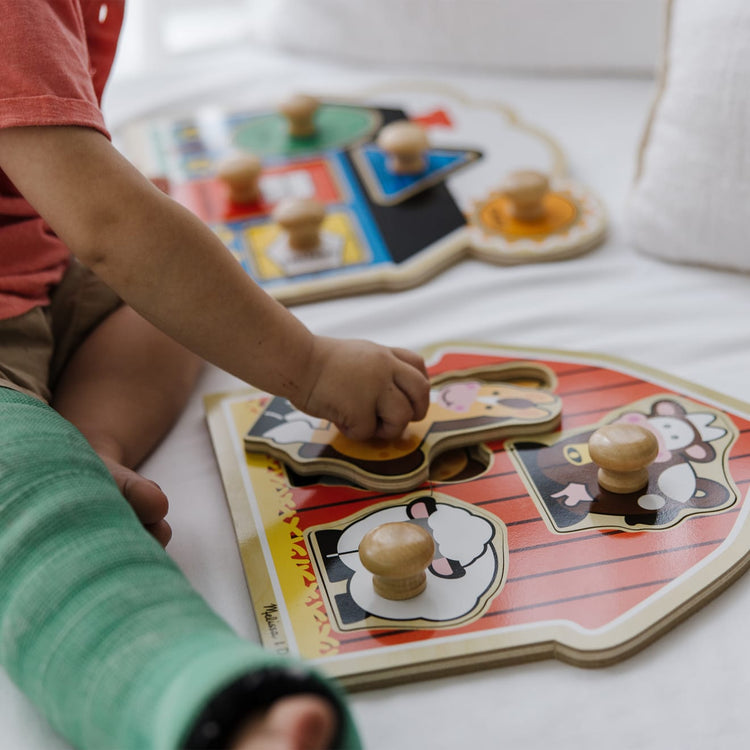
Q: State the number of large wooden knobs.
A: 7